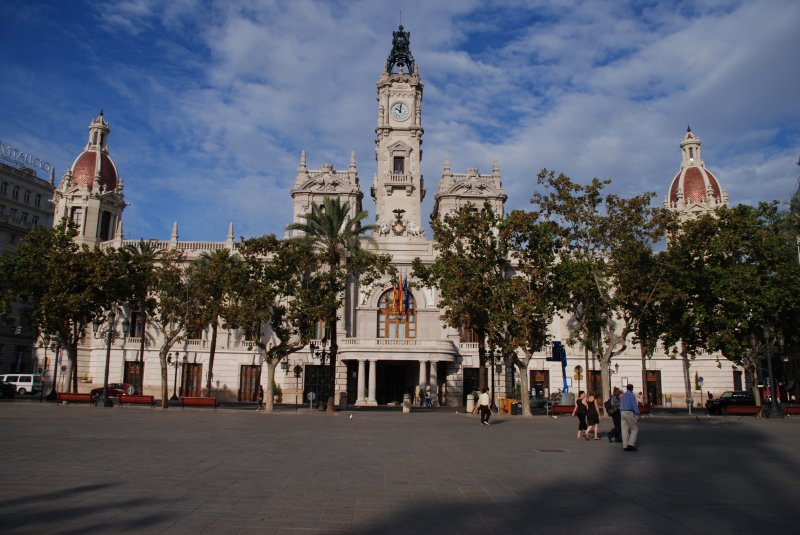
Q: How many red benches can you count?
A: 7